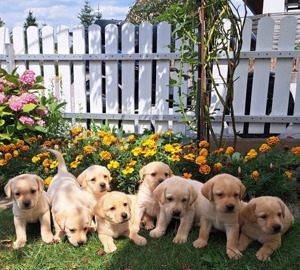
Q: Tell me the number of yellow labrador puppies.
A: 8